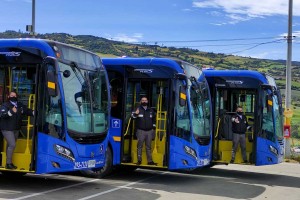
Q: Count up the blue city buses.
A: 3